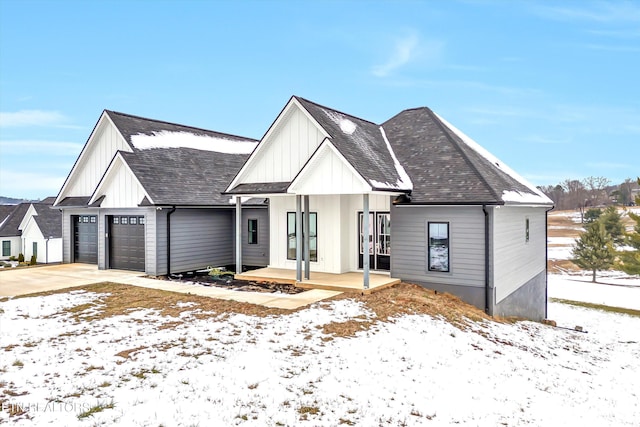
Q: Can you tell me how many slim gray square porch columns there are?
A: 4